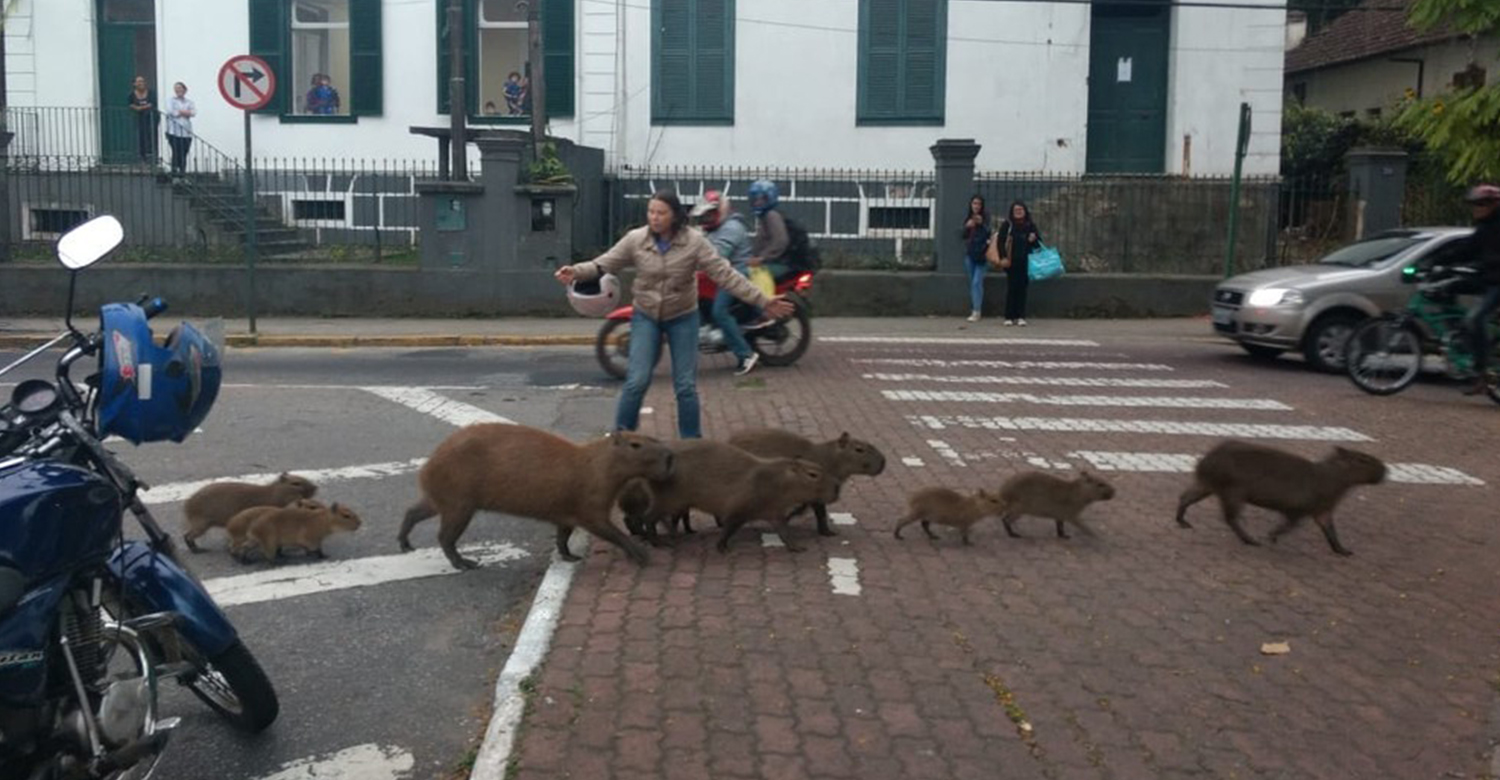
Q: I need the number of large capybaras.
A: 4